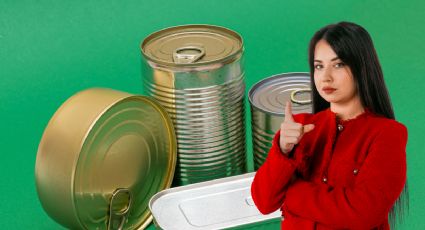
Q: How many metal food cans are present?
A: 4